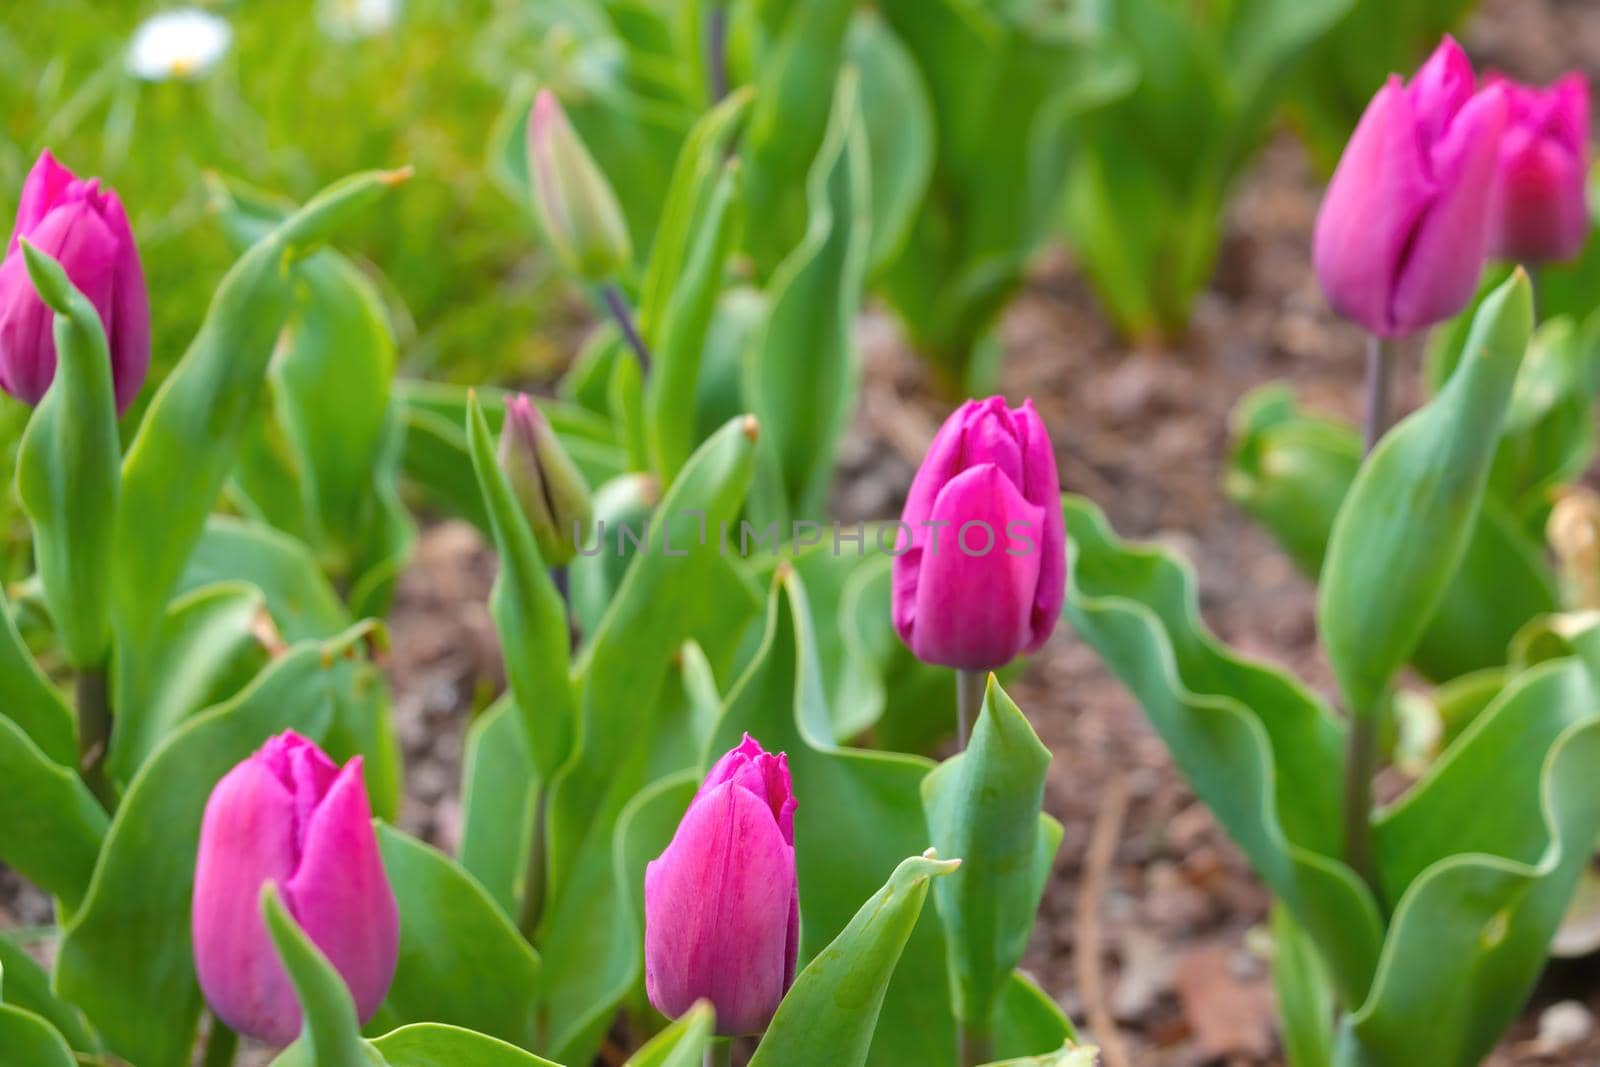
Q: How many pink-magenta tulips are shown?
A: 6